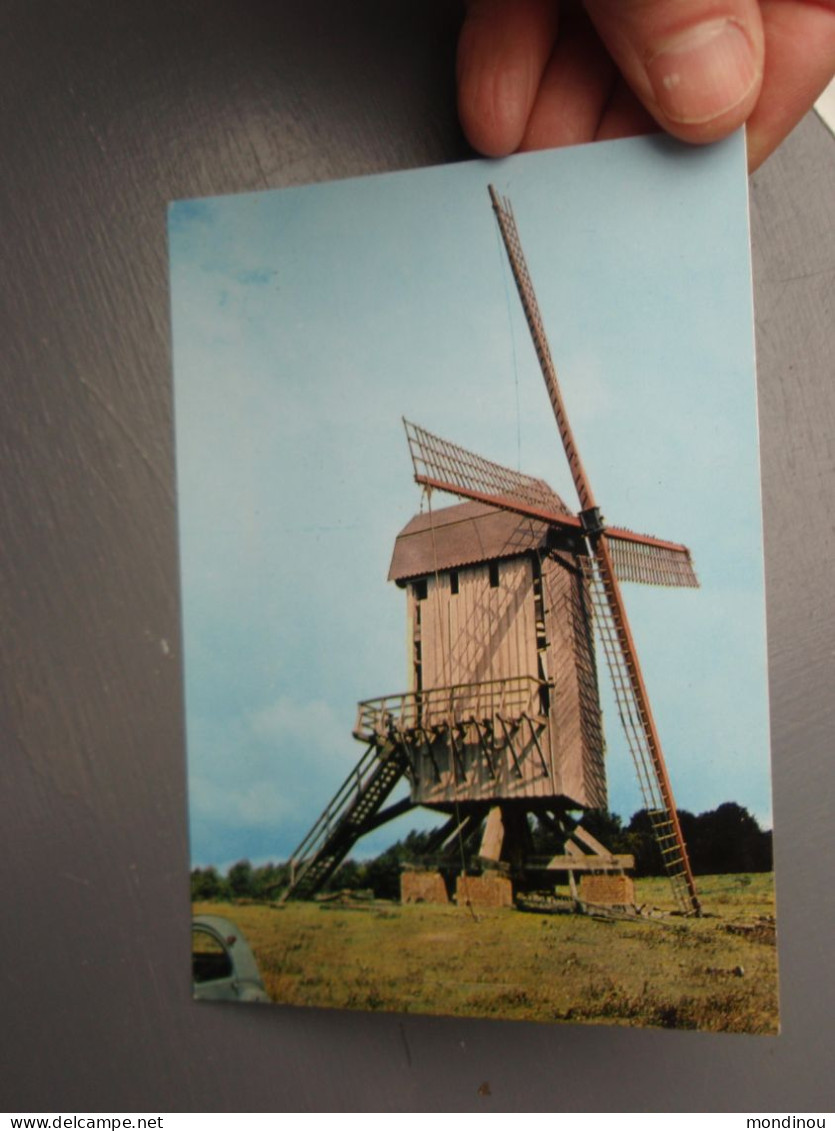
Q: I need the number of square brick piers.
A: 3